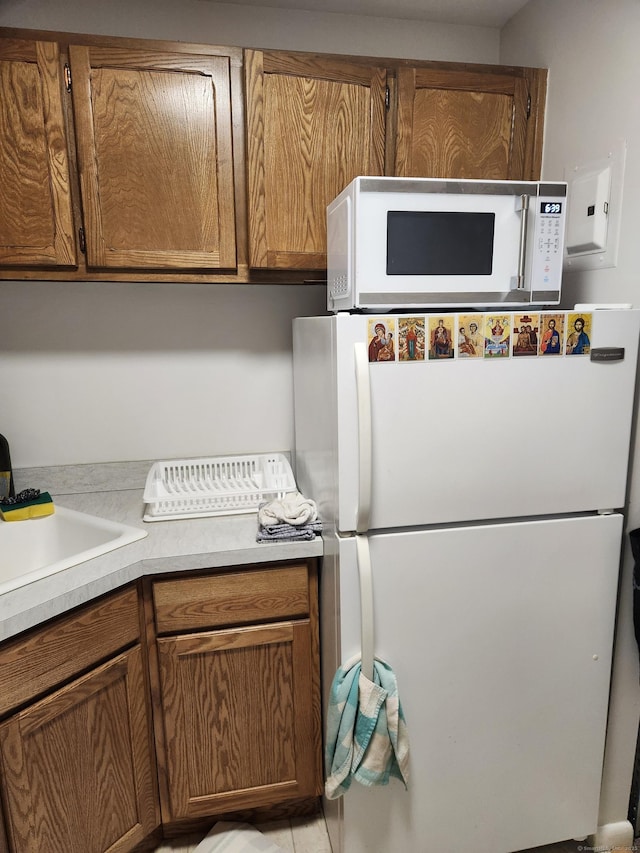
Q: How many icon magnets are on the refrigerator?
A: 8